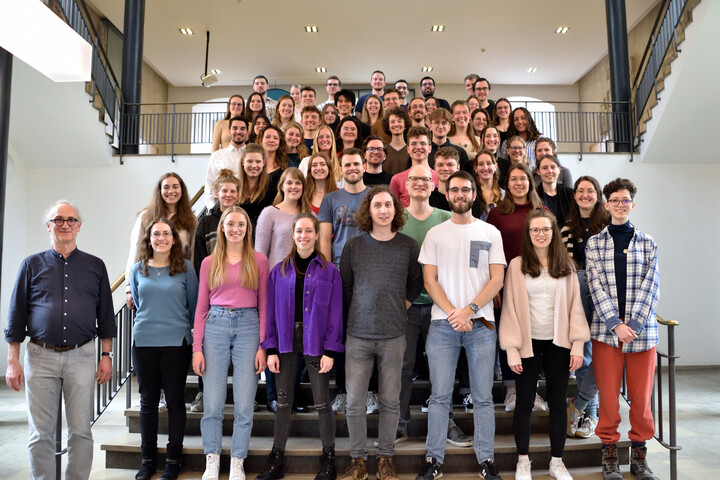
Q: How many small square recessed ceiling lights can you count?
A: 8